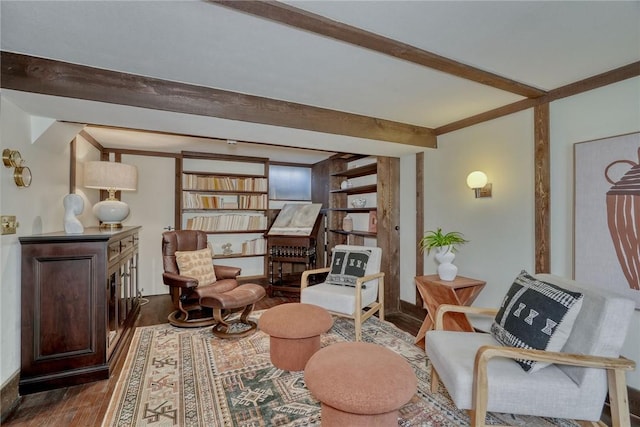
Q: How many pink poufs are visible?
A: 2